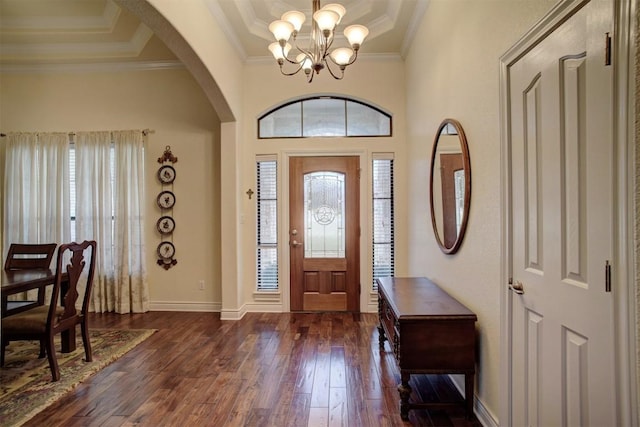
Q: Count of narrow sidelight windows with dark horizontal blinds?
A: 2